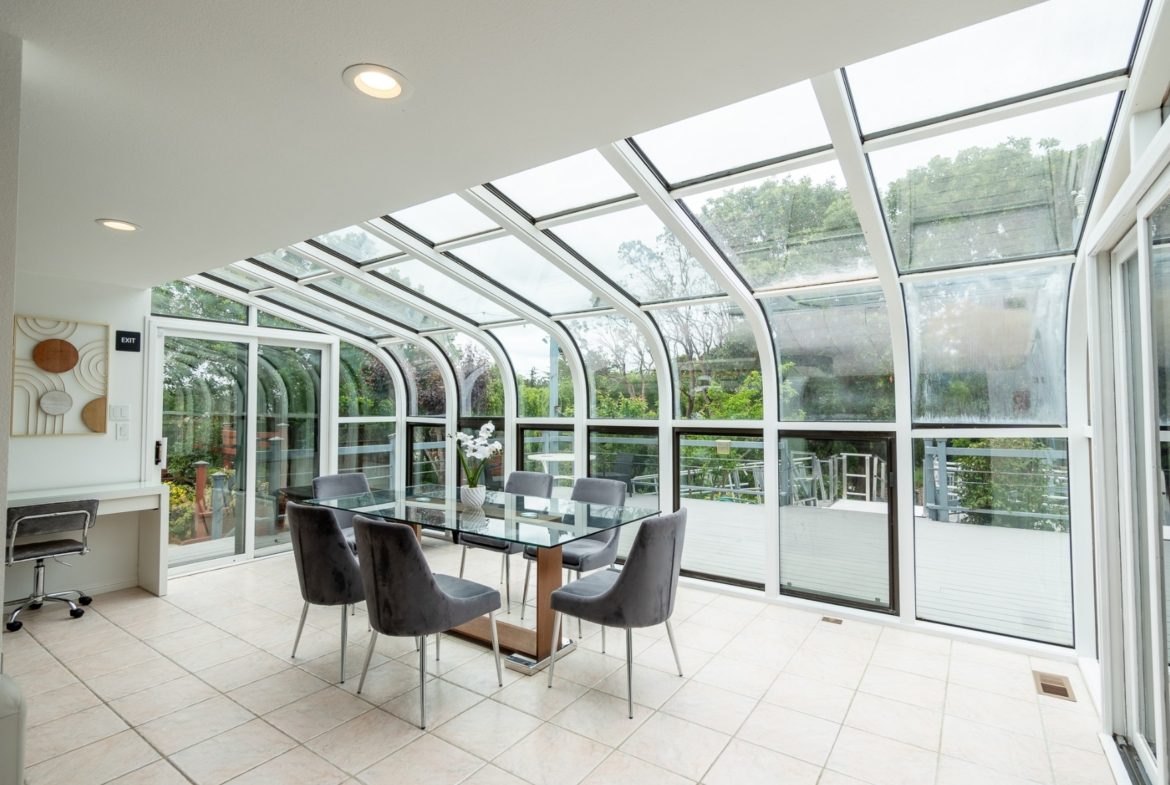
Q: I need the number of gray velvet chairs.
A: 6